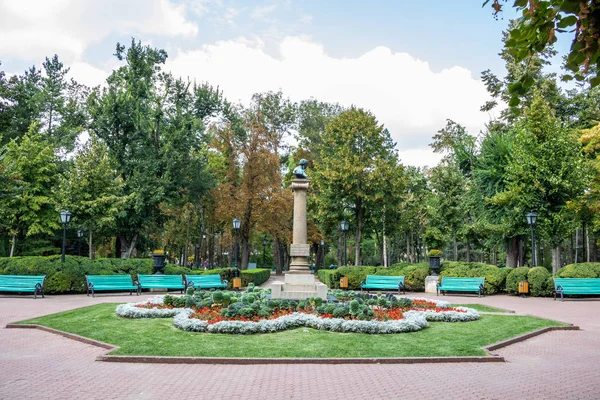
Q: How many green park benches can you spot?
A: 7